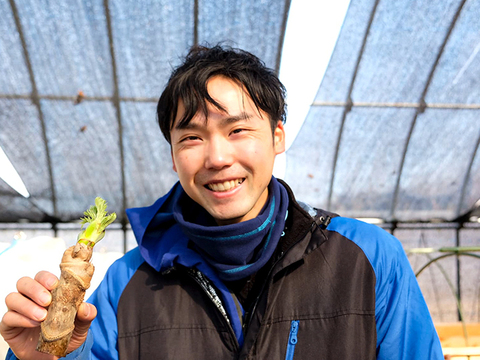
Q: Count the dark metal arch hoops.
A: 7